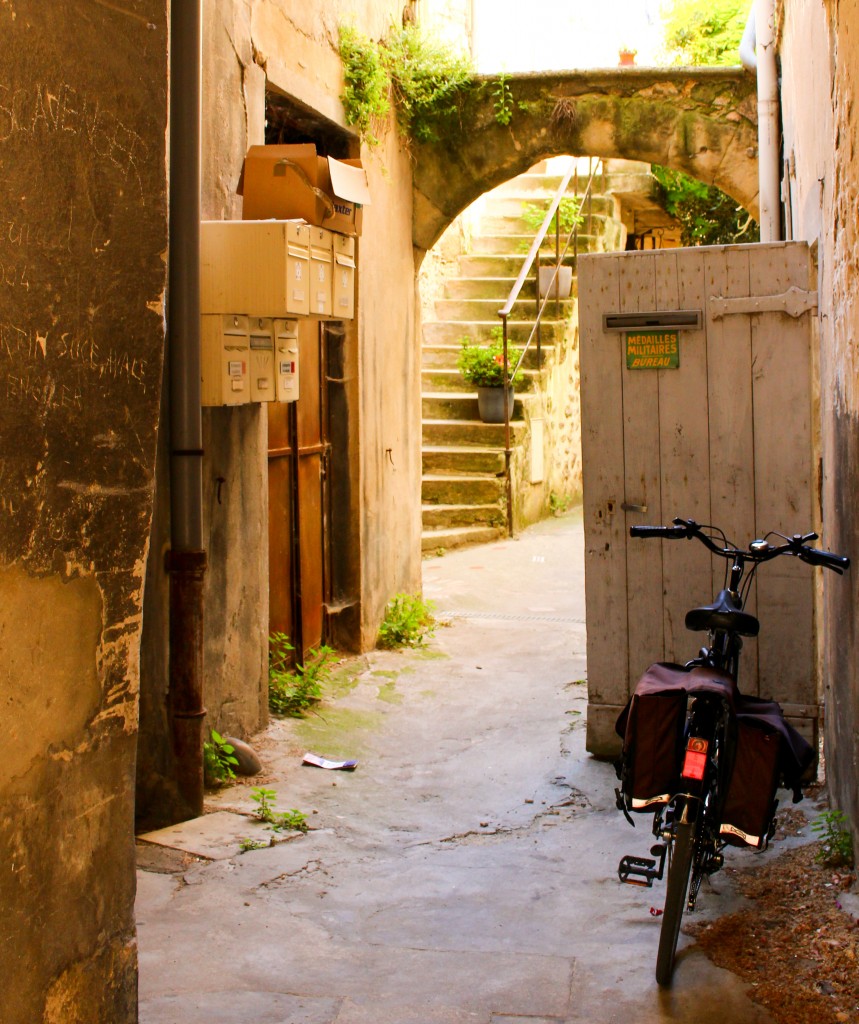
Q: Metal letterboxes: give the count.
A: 6